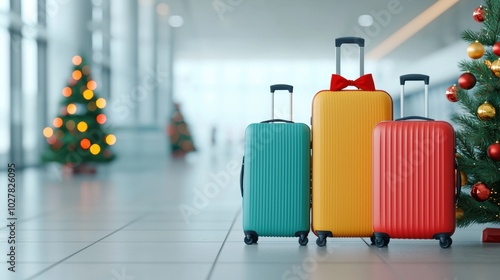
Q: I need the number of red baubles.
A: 6